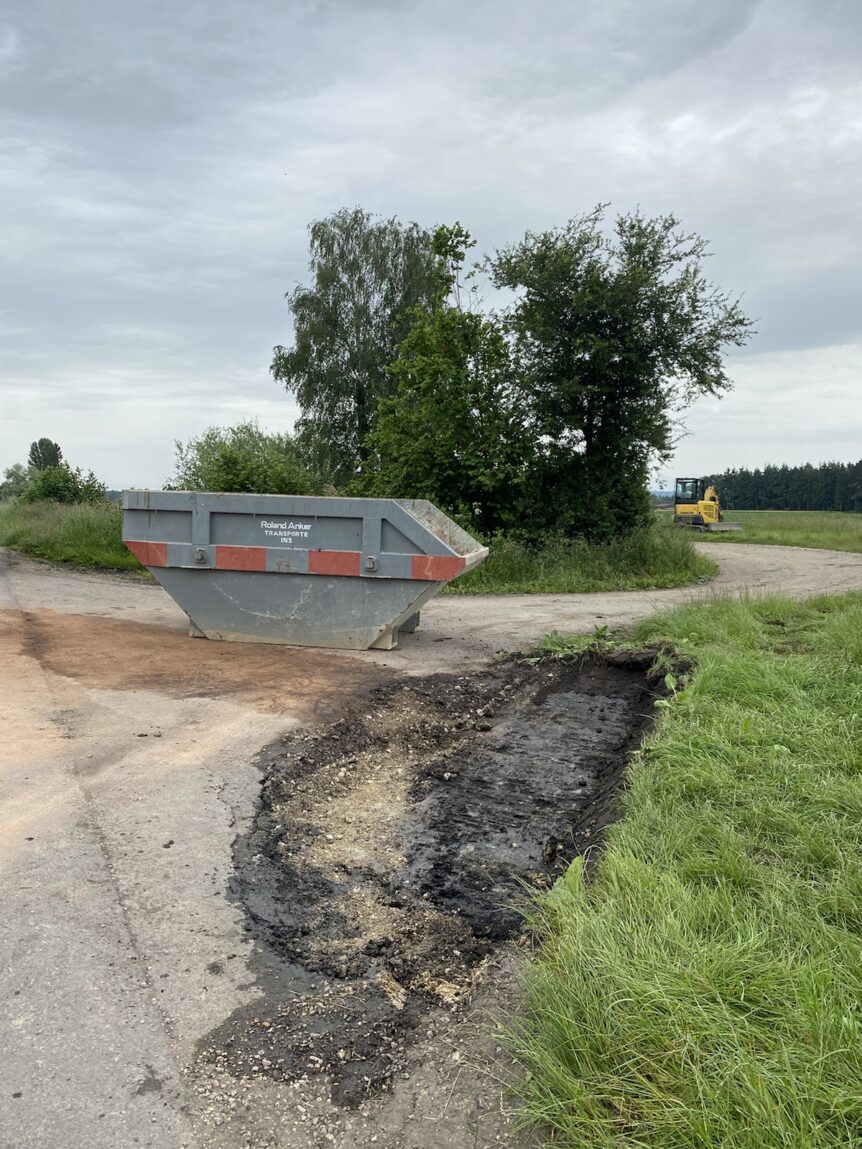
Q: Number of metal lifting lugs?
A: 2